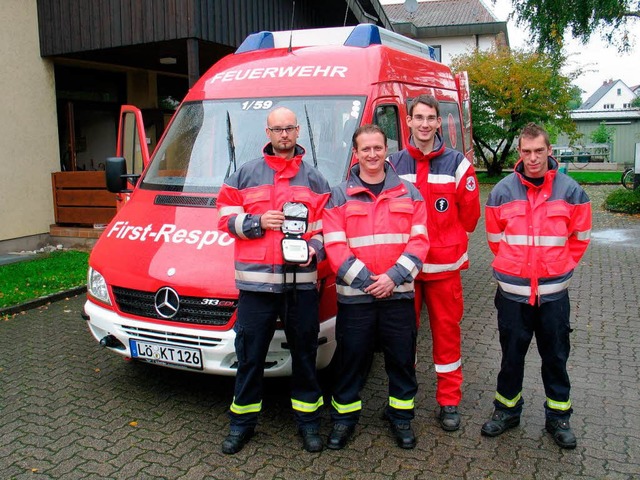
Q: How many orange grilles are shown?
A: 0